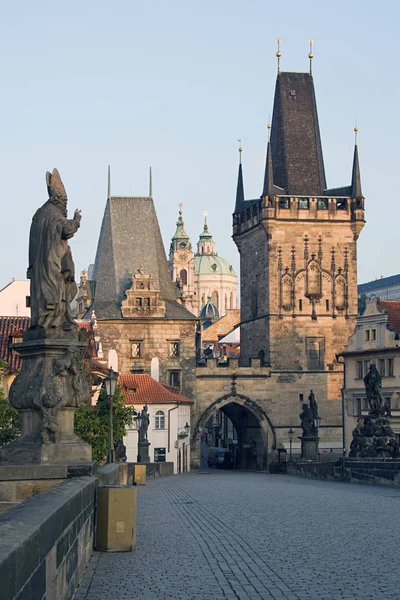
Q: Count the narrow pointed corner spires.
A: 3